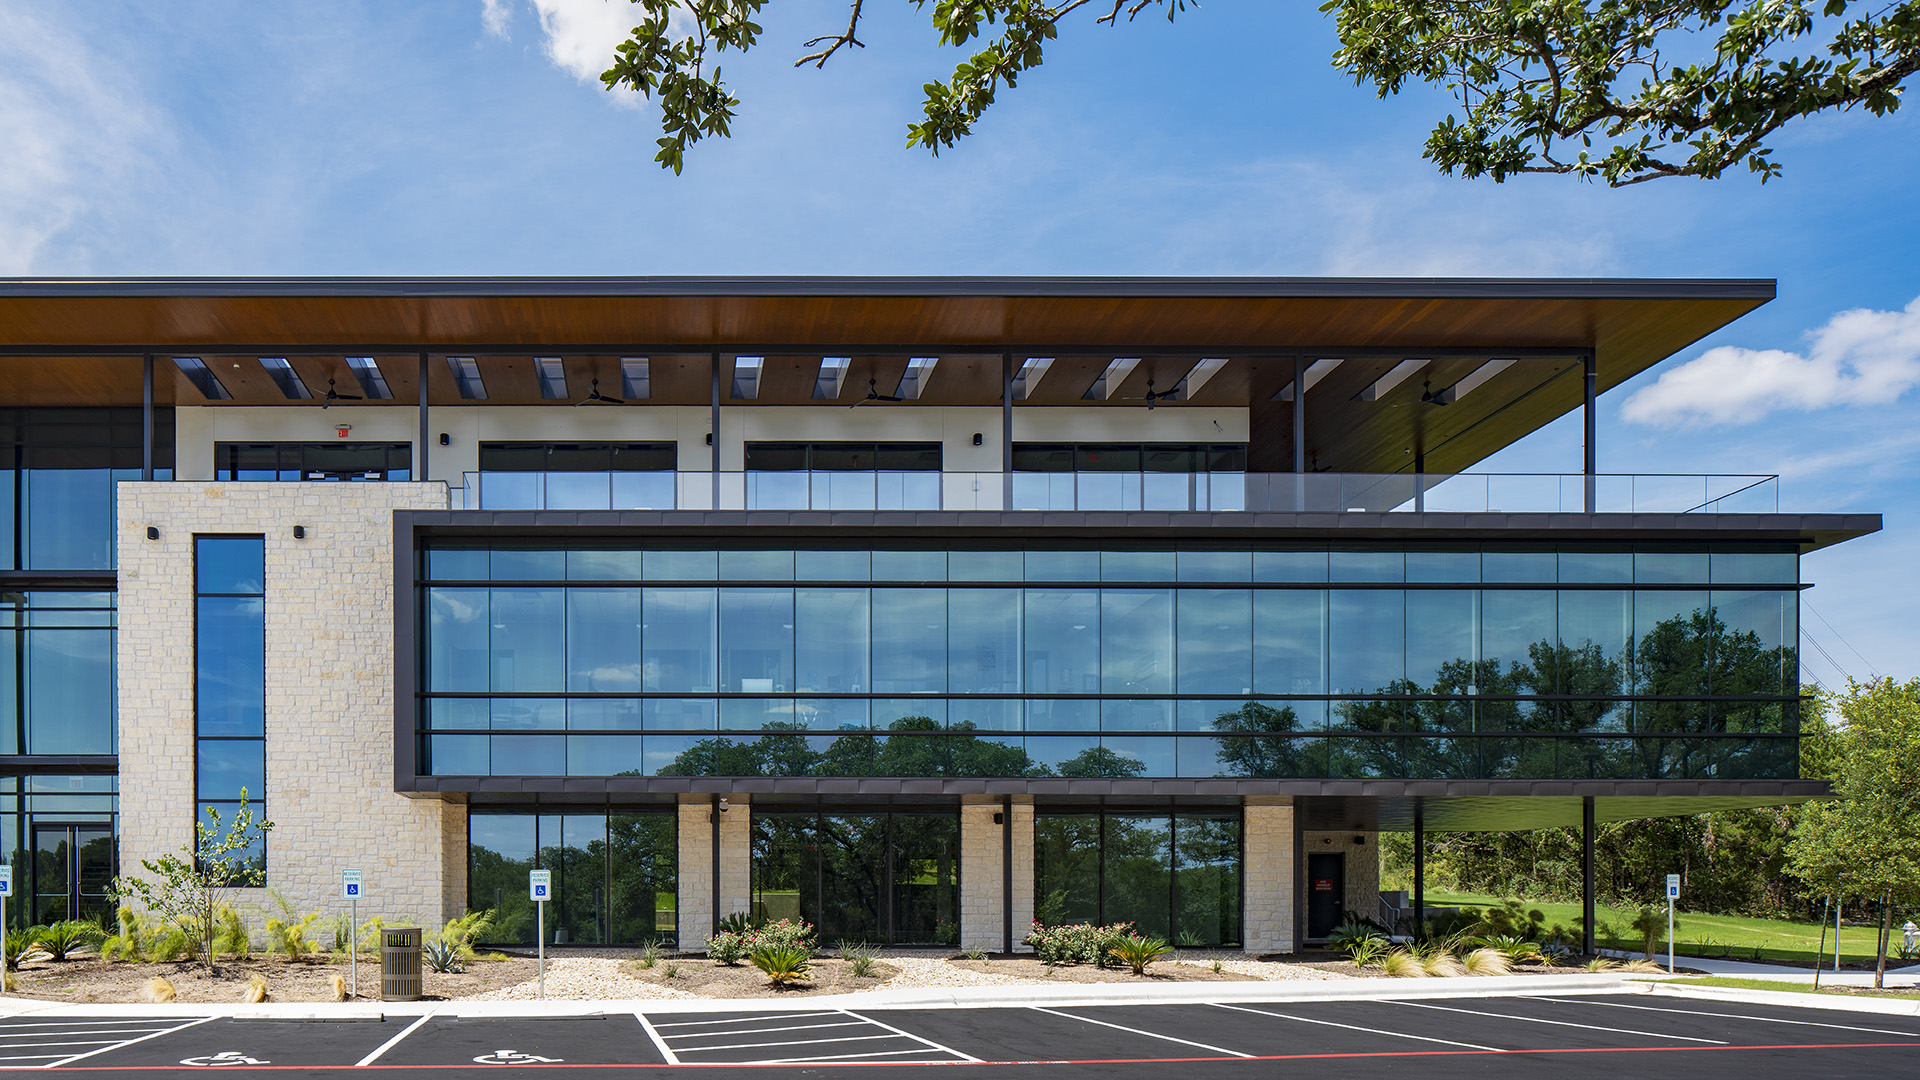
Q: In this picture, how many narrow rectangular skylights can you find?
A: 15